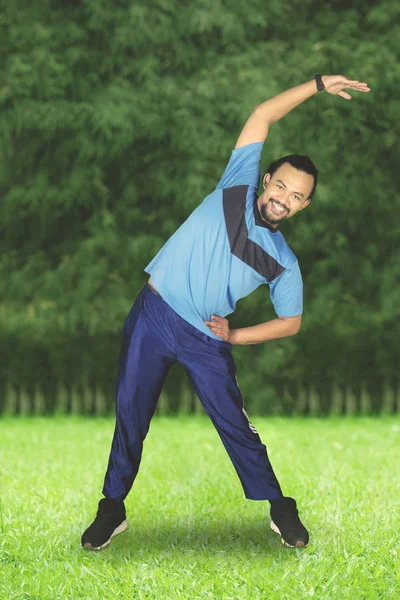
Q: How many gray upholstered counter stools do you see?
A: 0